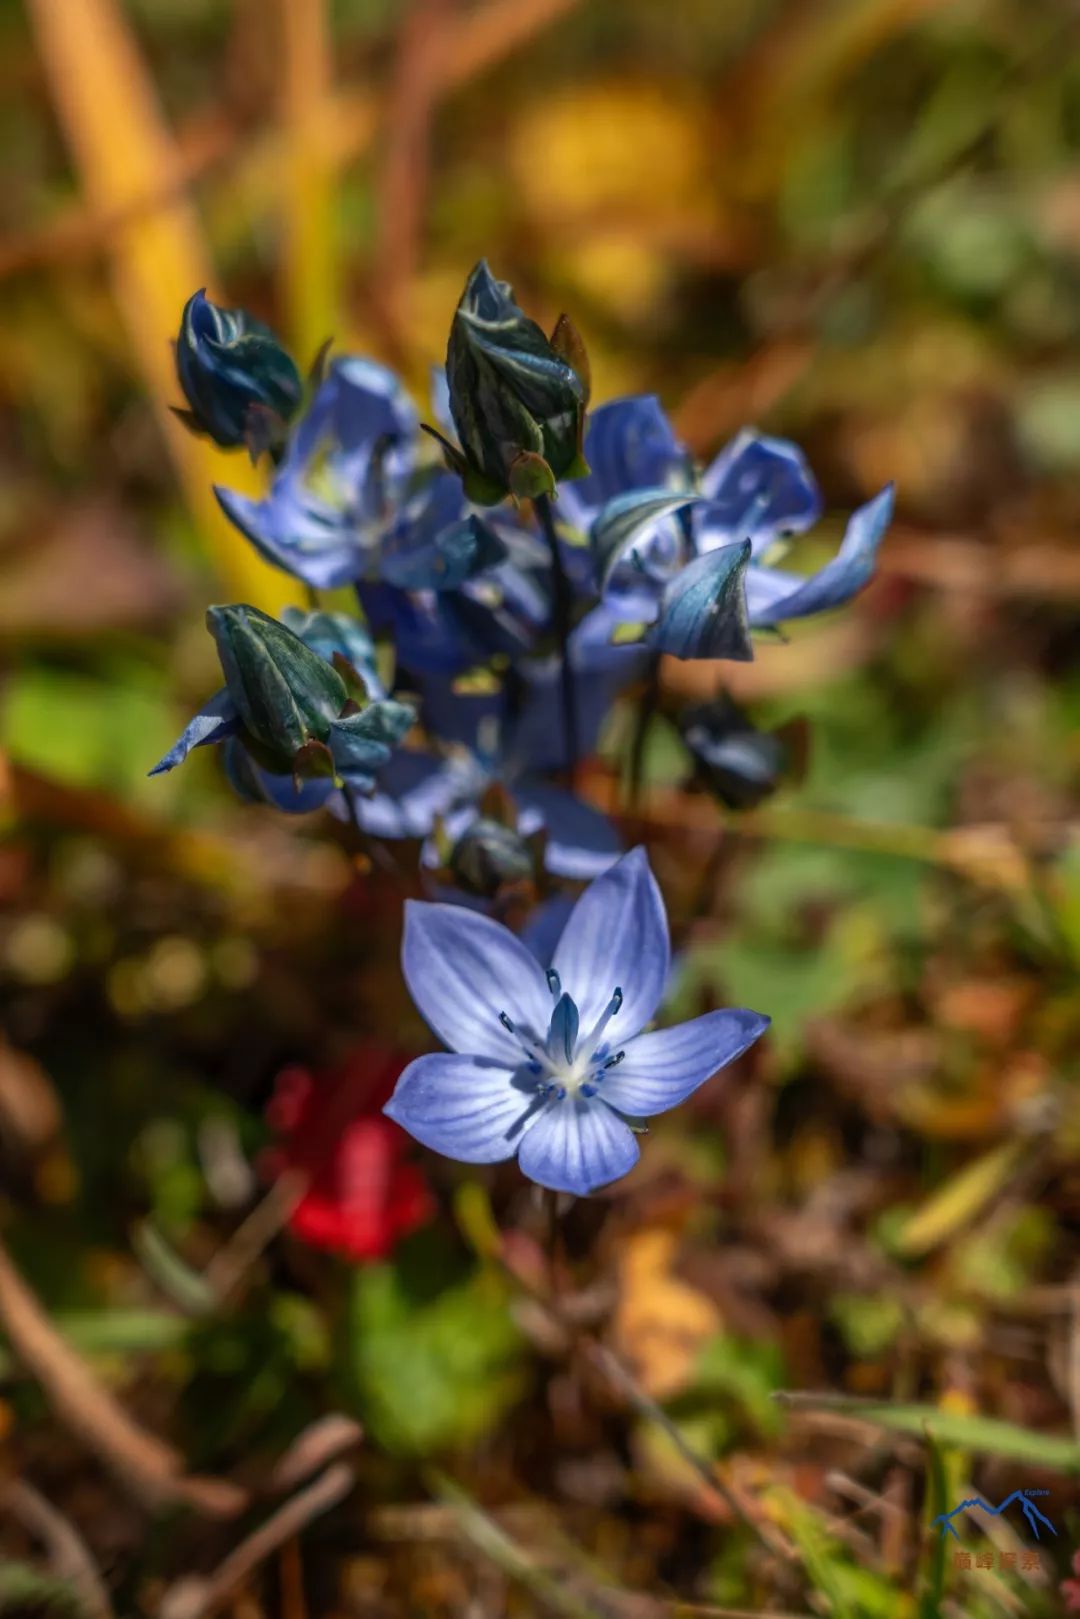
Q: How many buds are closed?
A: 5